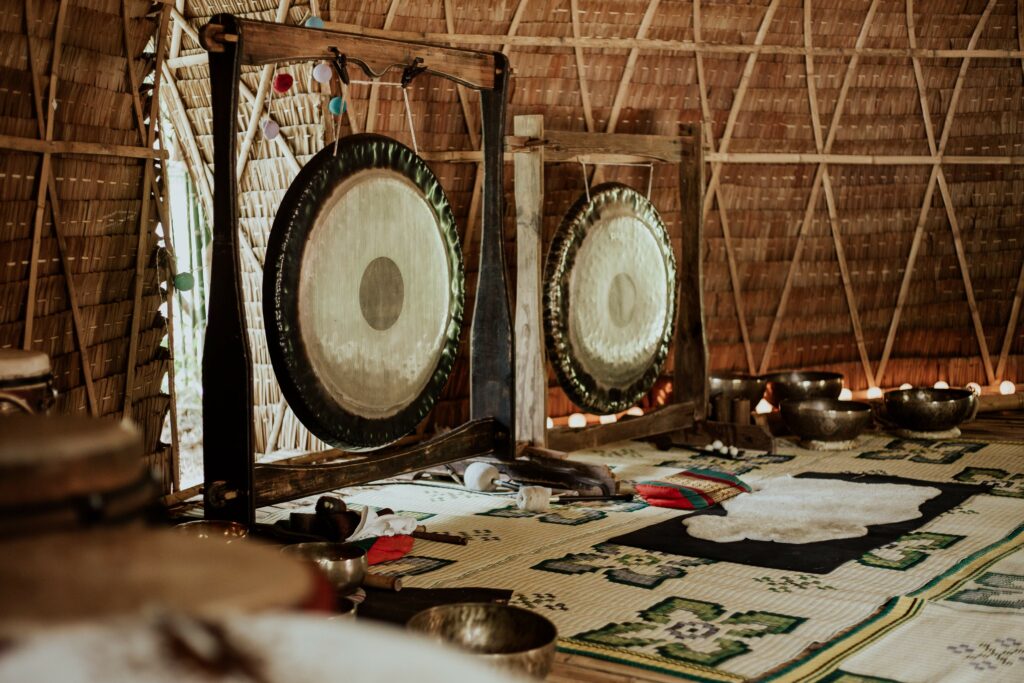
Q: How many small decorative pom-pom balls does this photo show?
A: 6